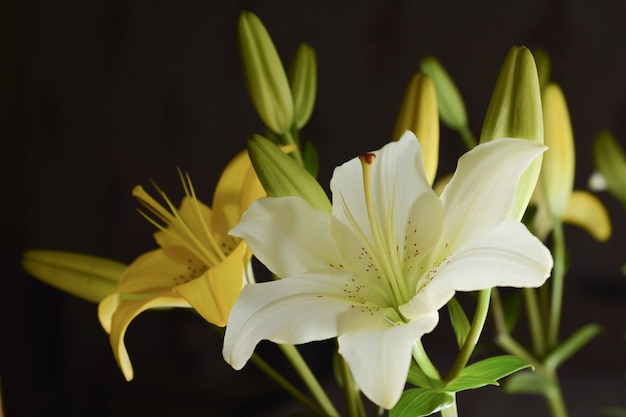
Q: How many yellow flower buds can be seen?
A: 2